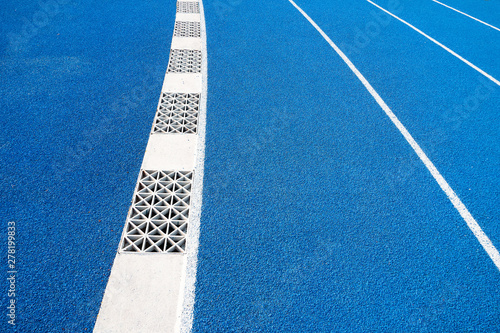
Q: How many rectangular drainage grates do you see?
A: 5